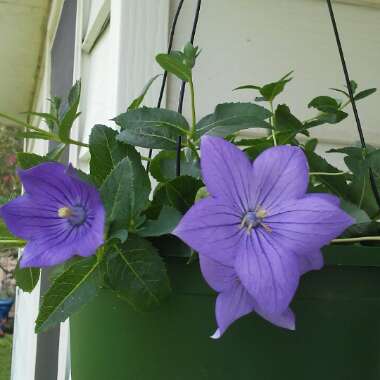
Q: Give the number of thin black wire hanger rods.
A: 3